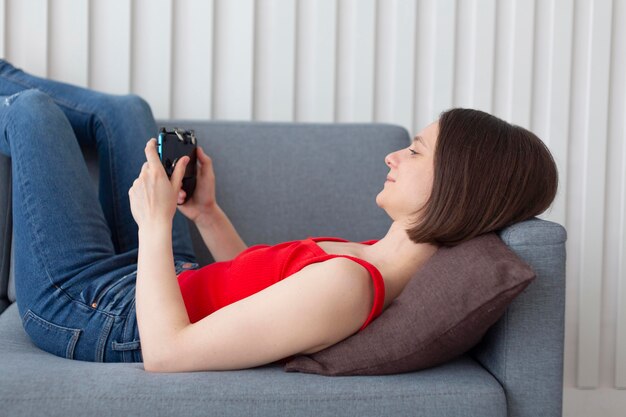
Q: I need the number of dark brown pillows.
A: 1